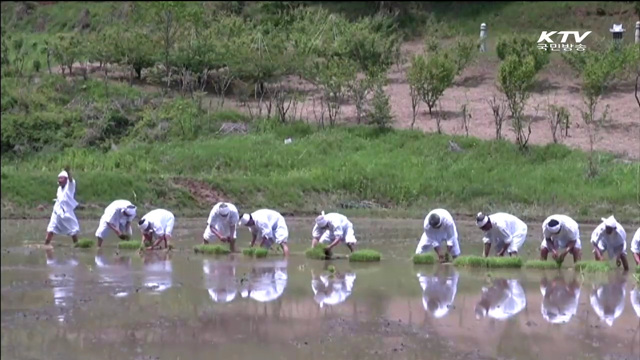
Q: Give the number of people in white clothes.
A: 11